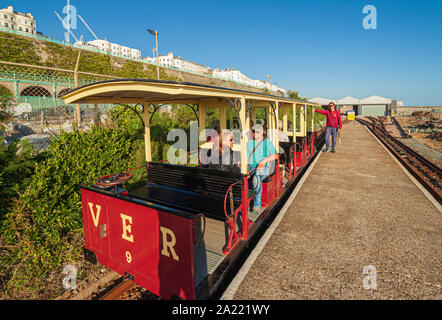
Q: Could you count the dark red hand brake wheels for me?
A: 1